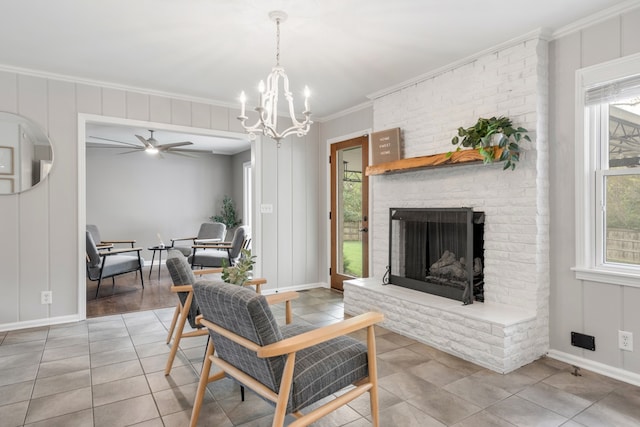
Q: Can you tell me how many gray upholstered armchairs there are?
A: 6